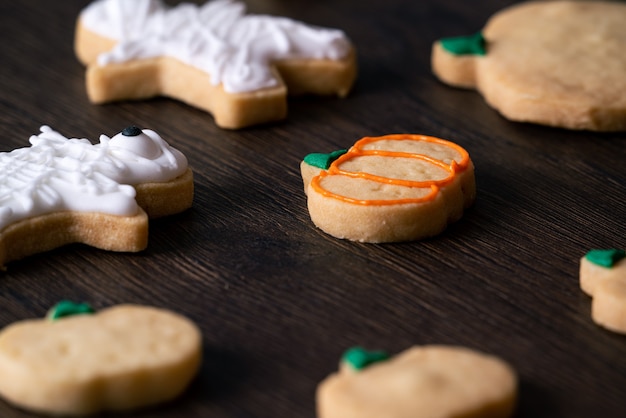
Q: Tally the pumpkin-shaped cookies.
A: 5